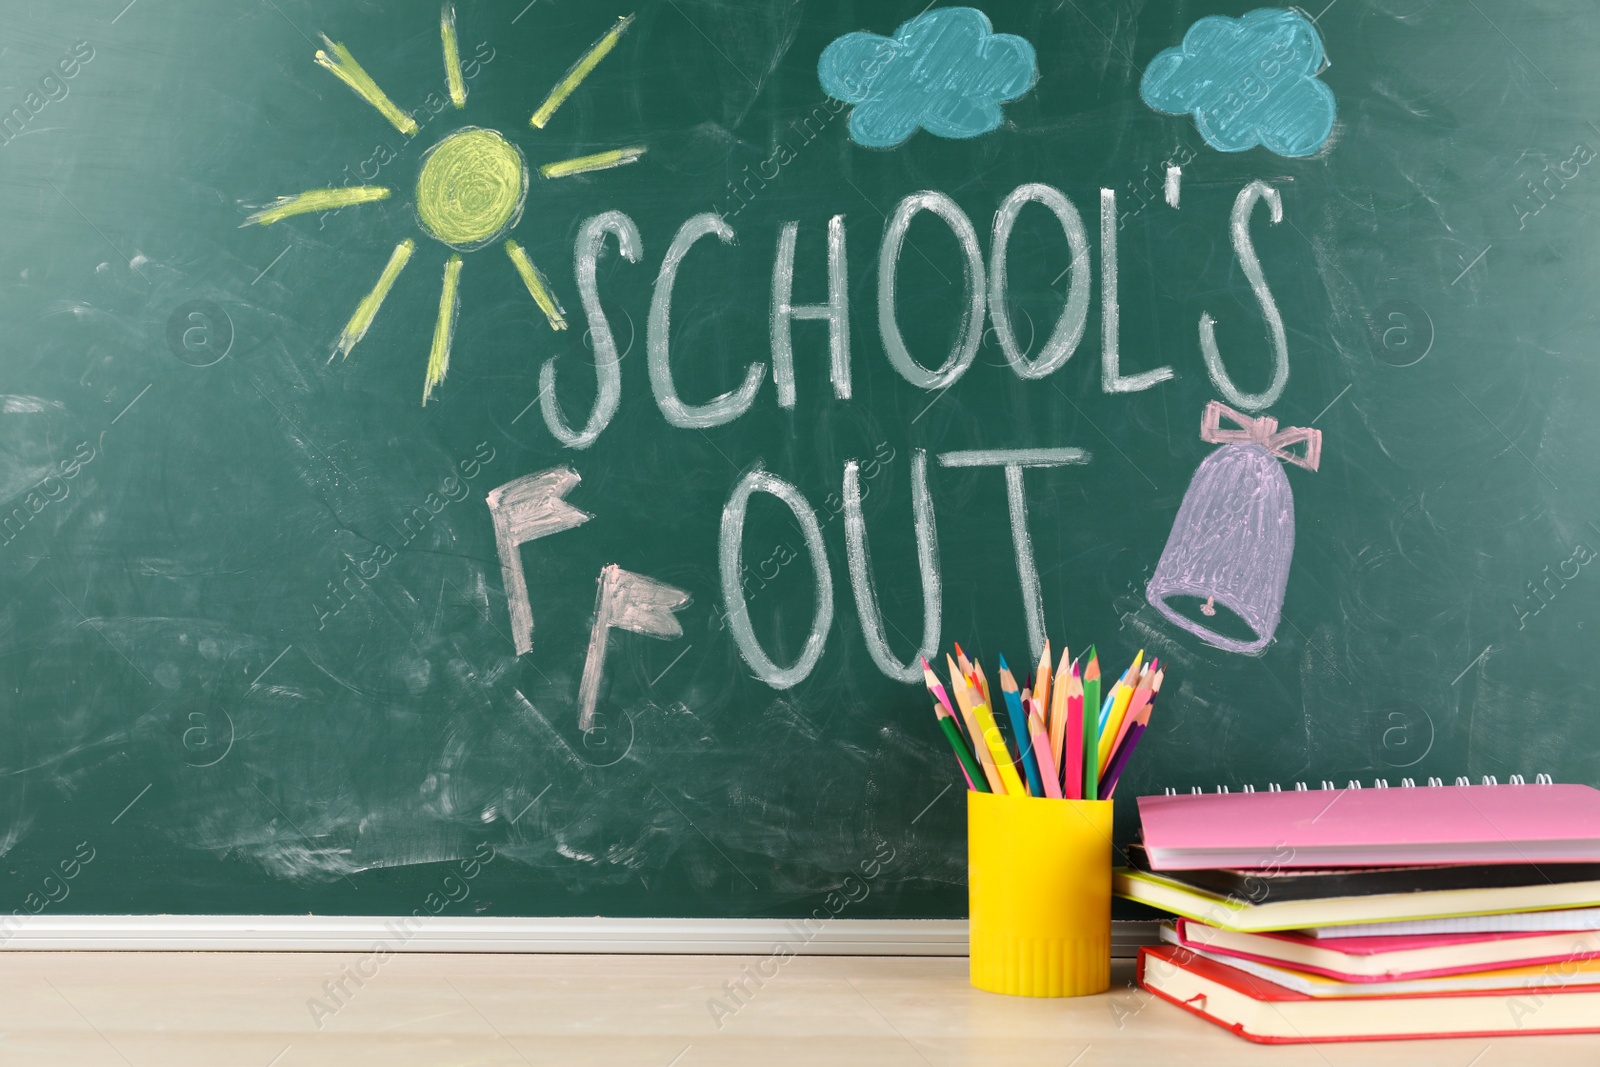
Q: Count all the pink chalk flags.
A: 2